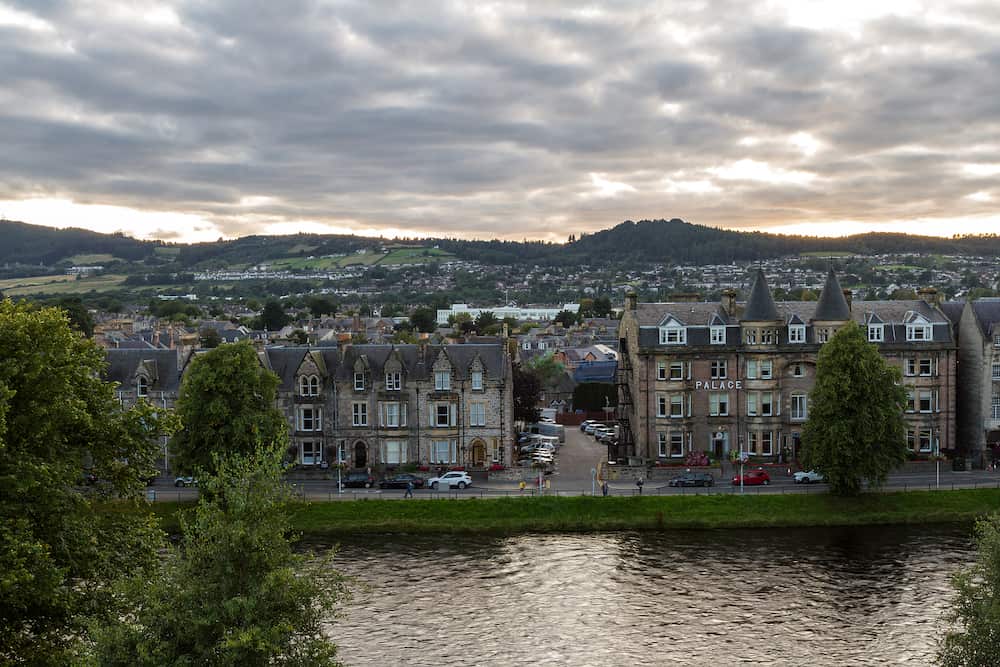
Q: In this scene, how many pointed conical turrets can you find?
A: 2